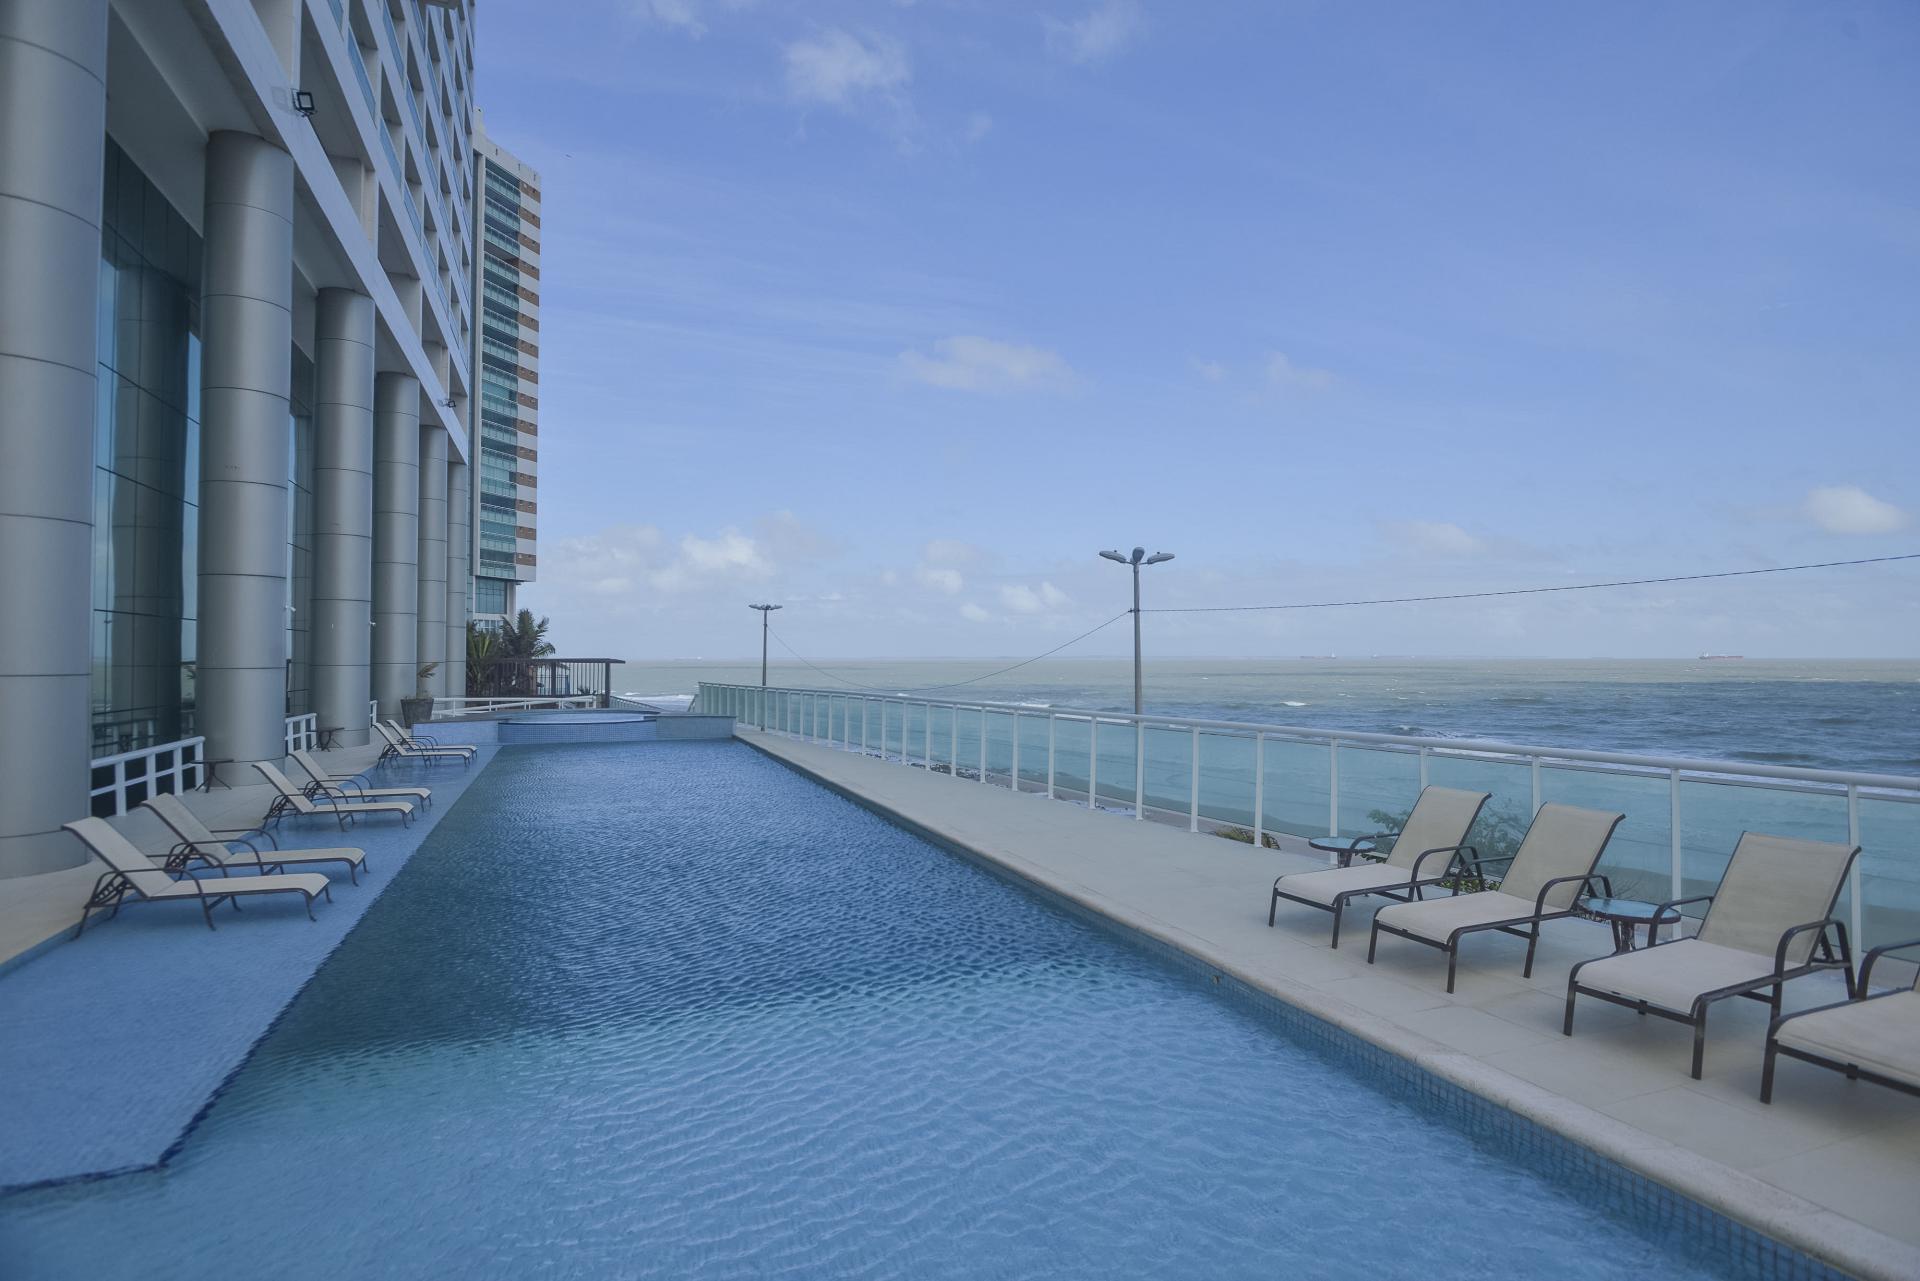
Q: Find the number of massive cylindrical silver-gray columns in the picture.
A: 6